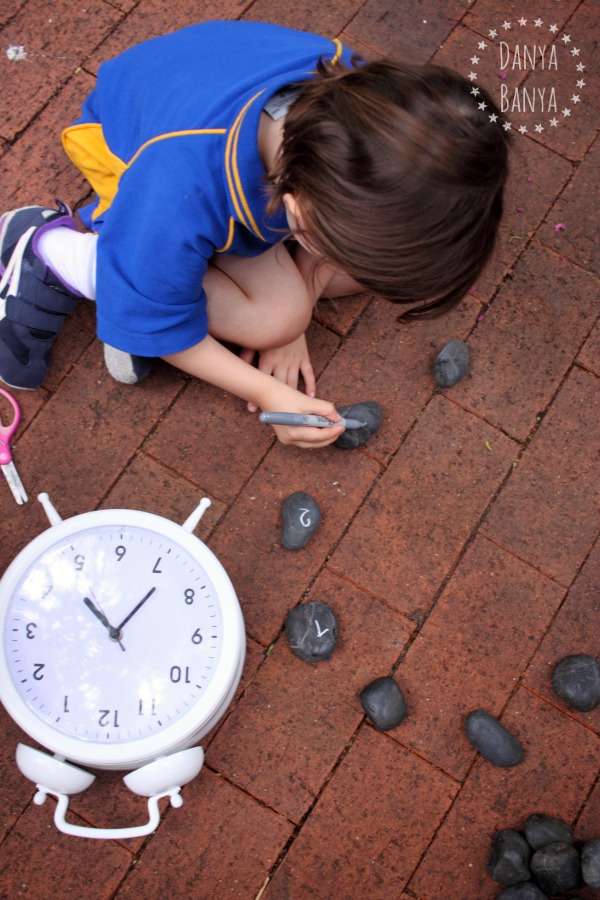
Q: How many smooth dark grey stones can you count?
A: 12